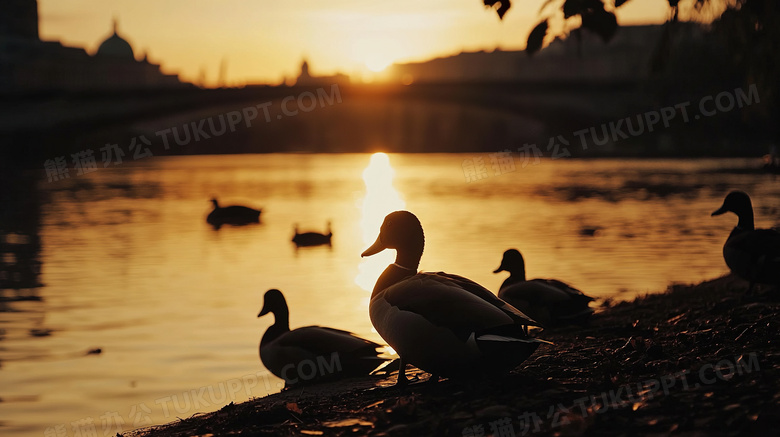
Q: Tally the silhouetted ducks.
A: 6